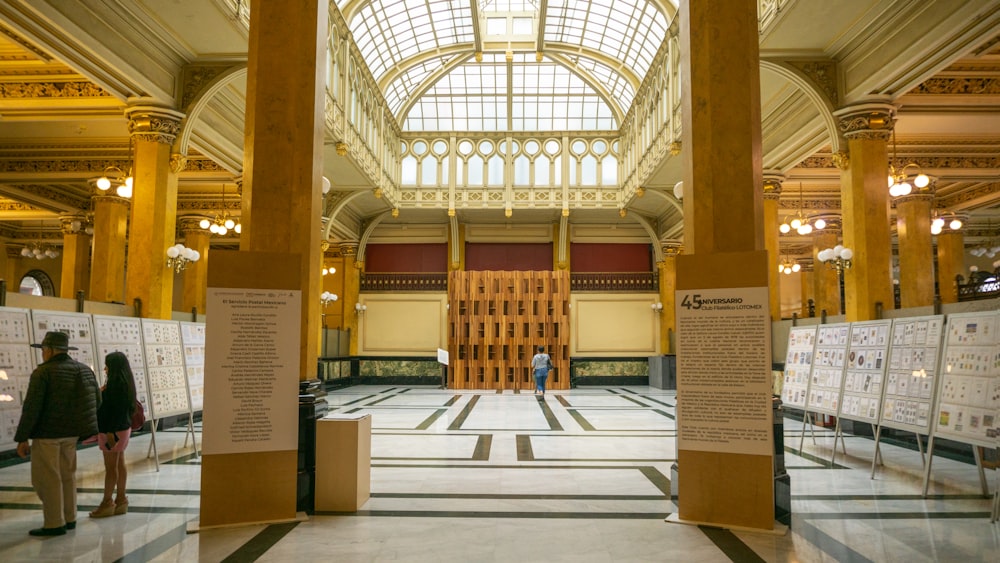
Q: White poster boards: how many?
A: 10